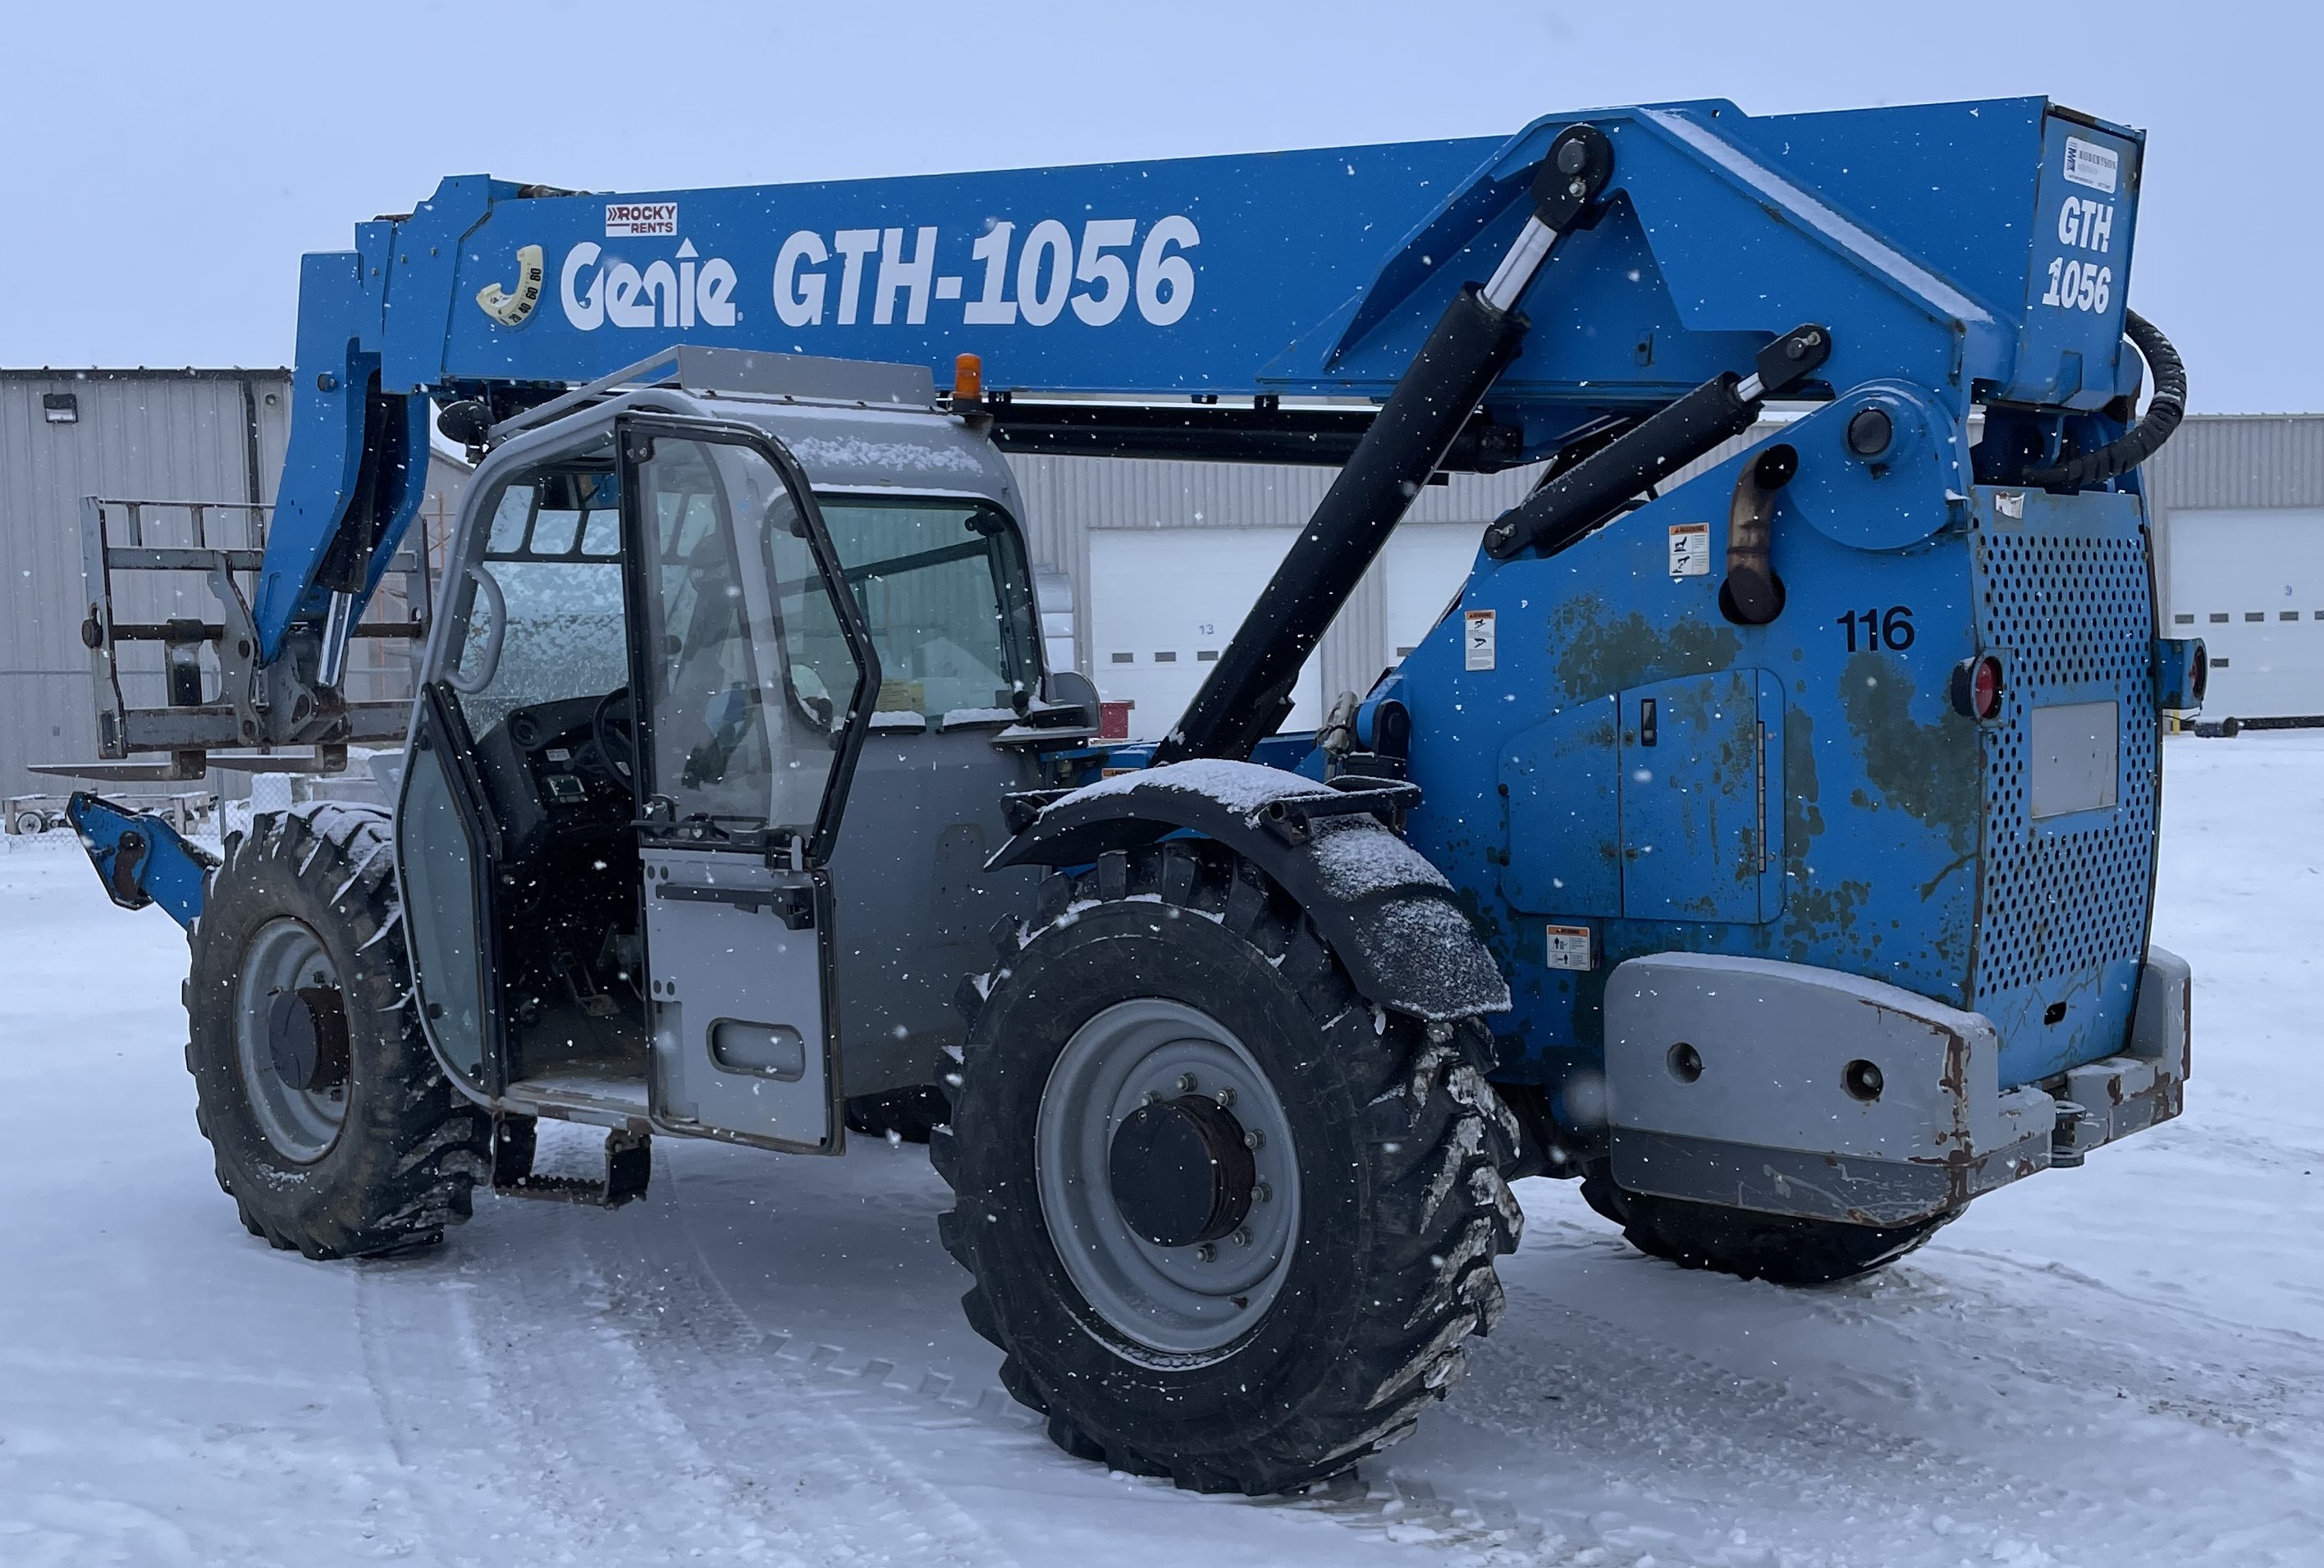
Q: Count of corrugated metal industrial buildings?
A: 2